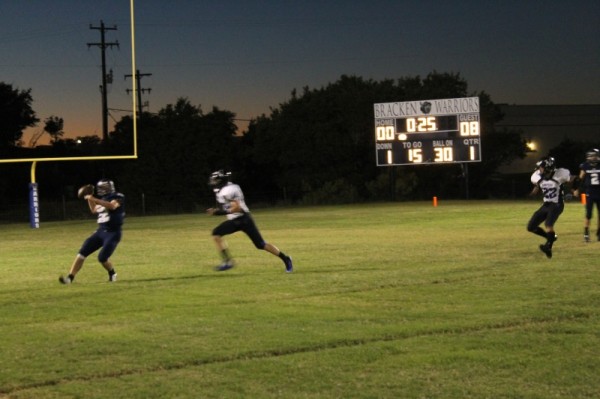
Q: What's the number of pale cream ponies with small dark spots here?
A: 0